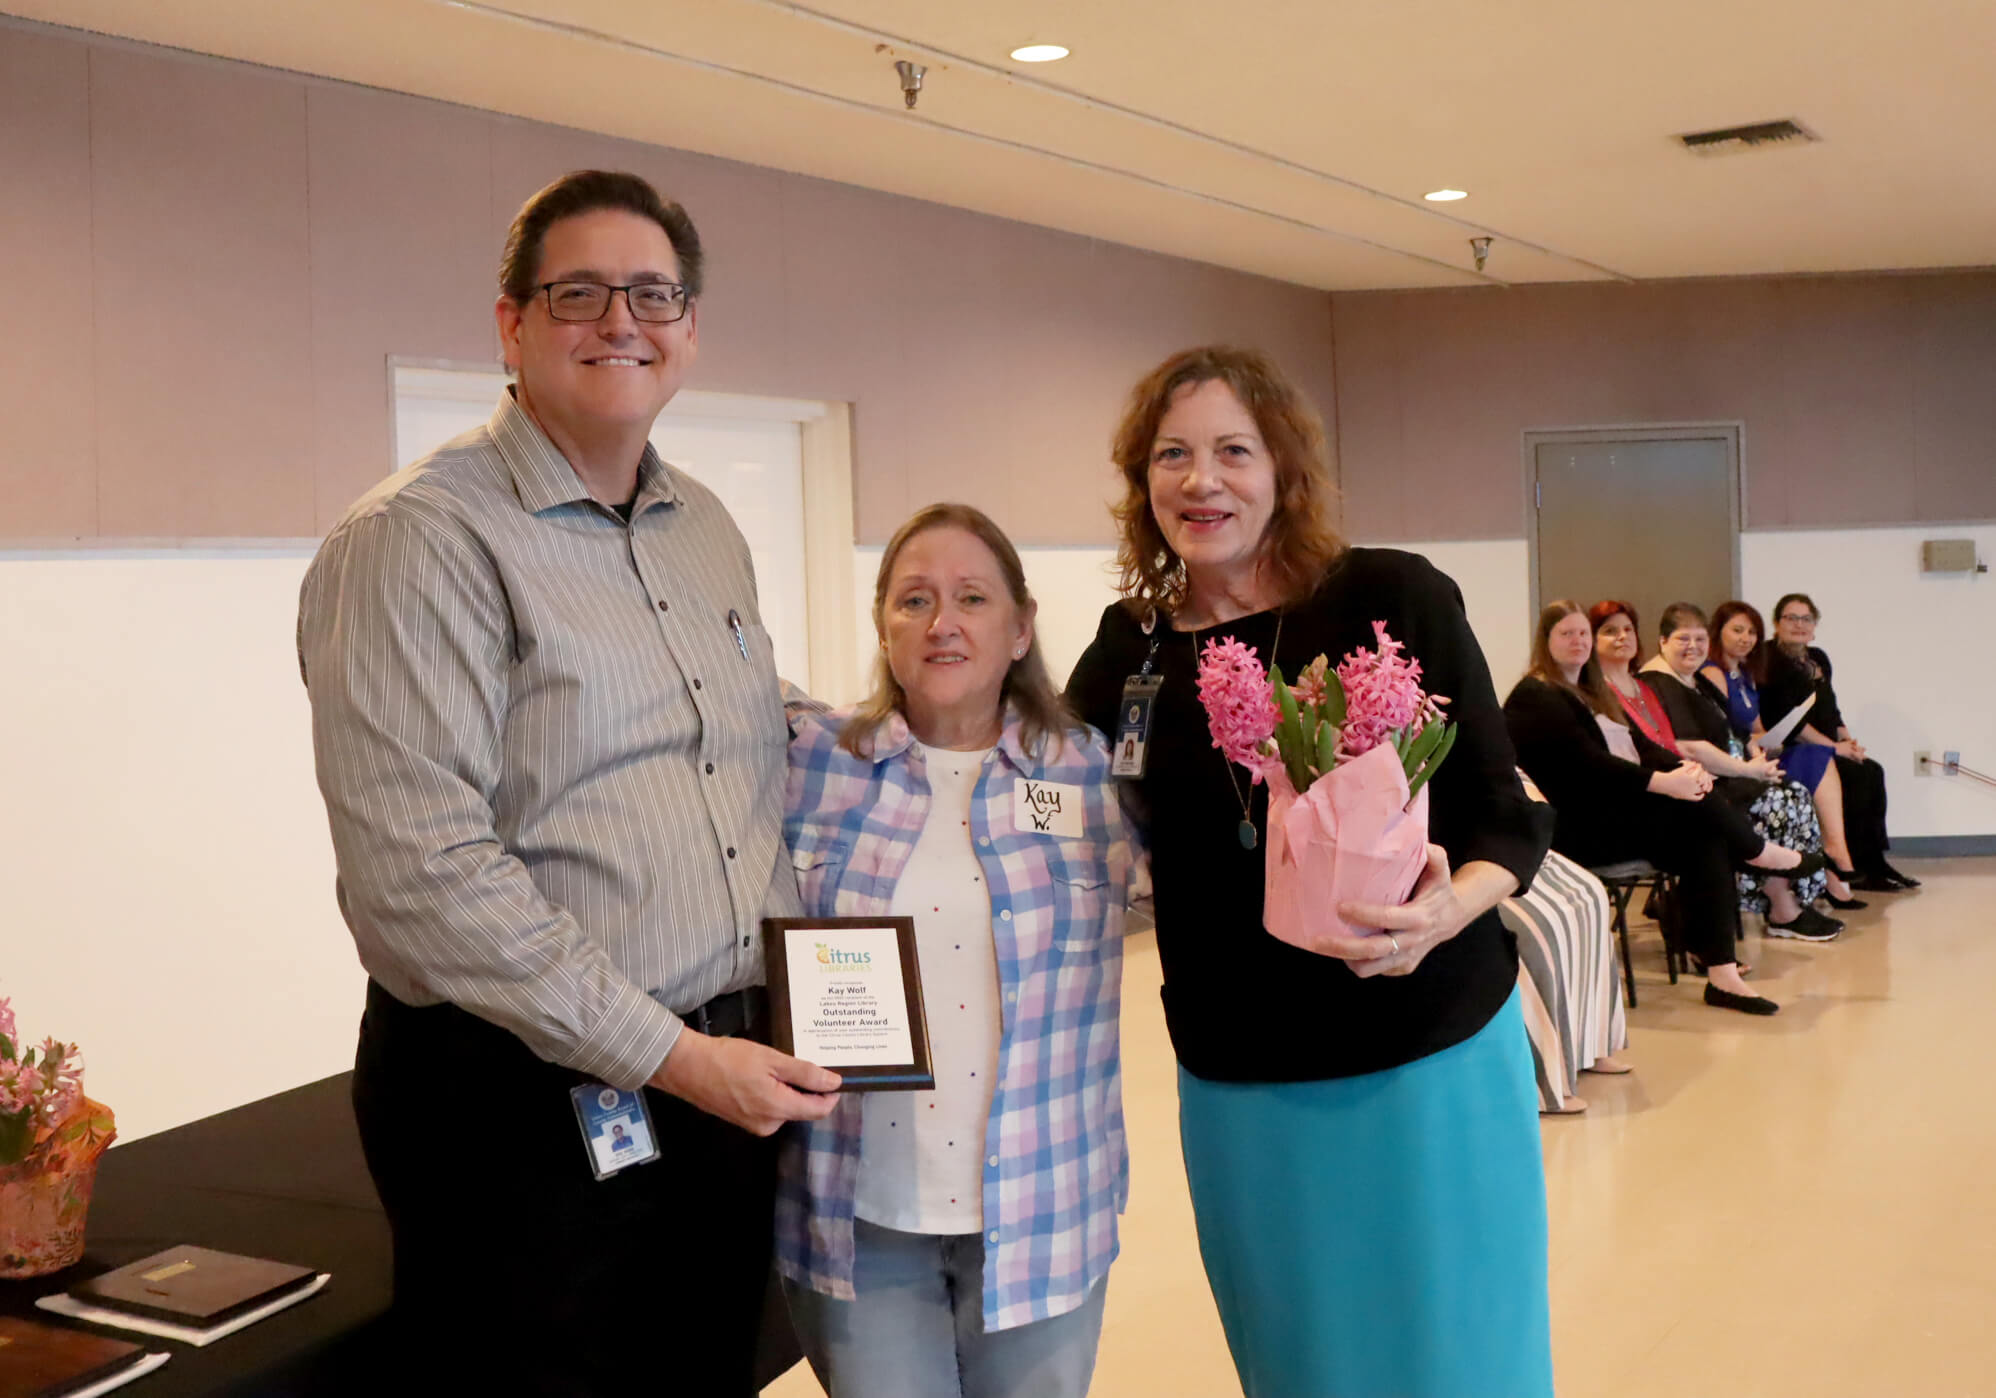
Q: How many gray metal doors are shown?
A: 1